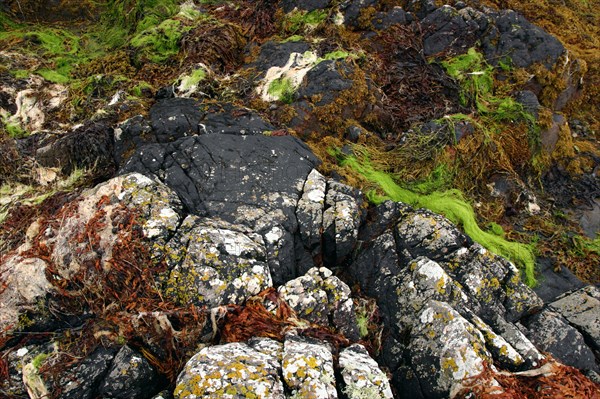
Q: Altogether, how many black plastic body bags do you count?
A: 0